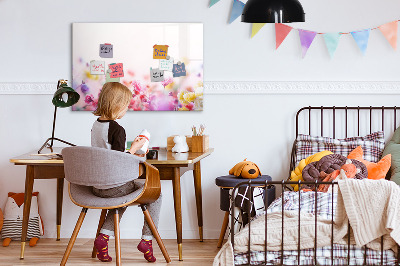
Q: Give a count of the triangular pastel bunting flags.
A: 8